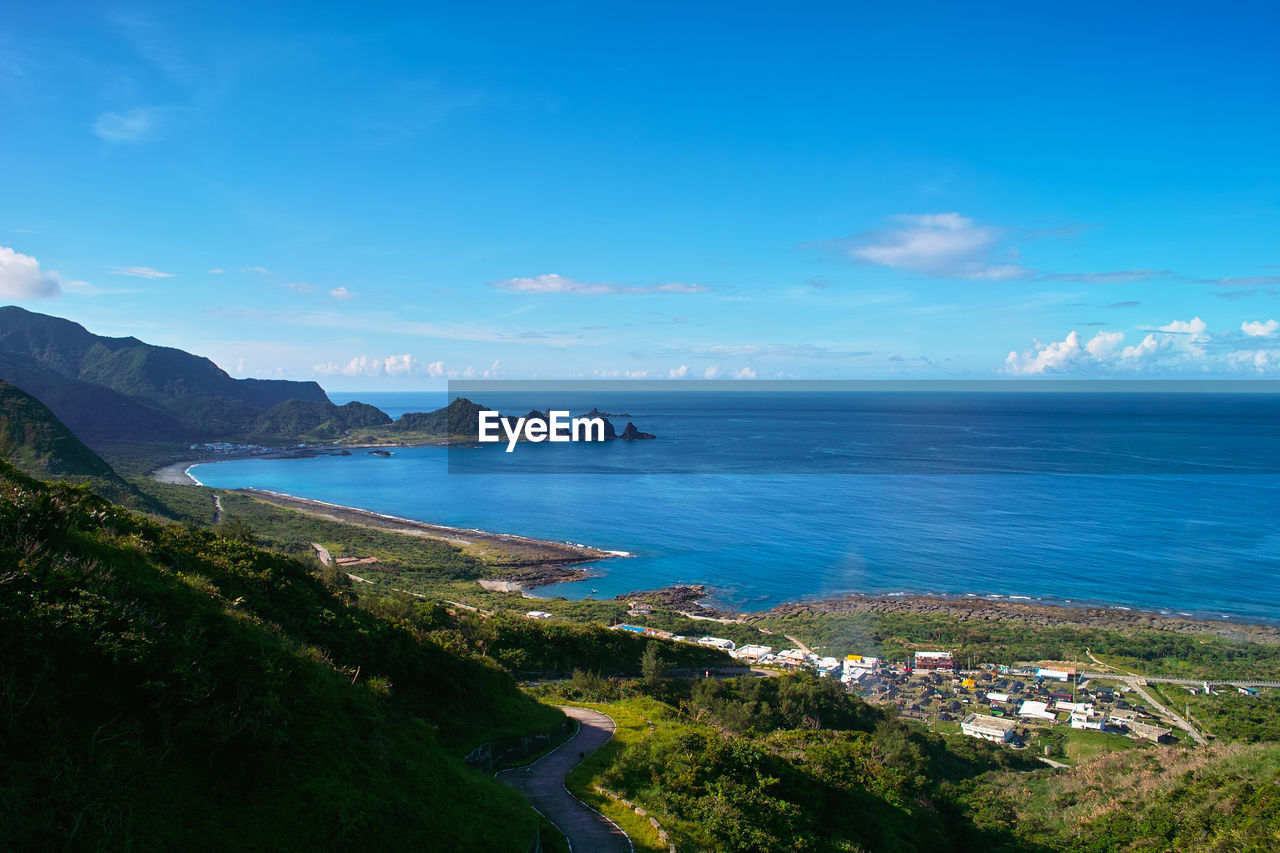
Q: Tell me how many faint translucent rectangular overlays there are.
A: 1